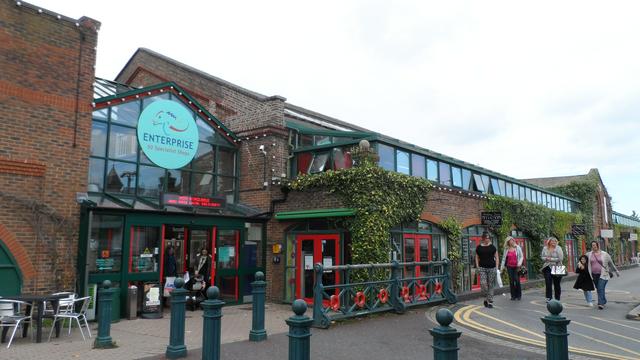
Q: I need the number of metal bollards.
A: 7